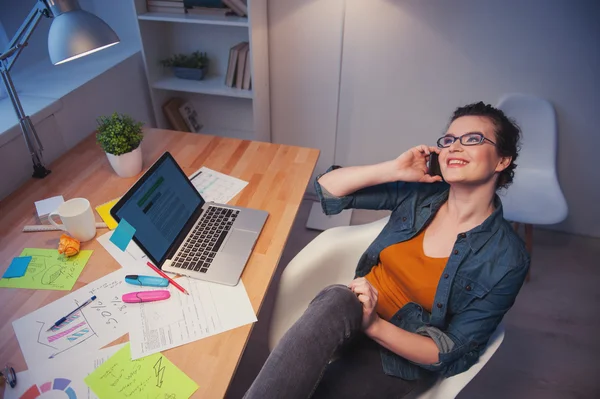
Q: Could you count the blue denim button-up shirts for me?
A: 1